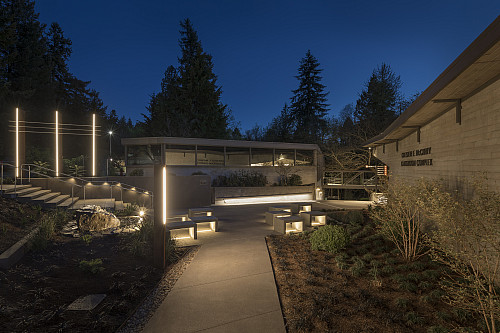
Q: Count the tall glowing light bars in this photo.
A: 4